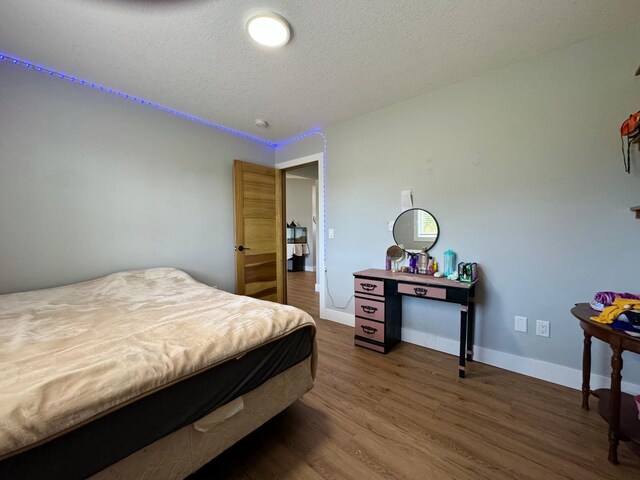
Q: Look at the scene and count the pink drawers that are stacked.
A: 3